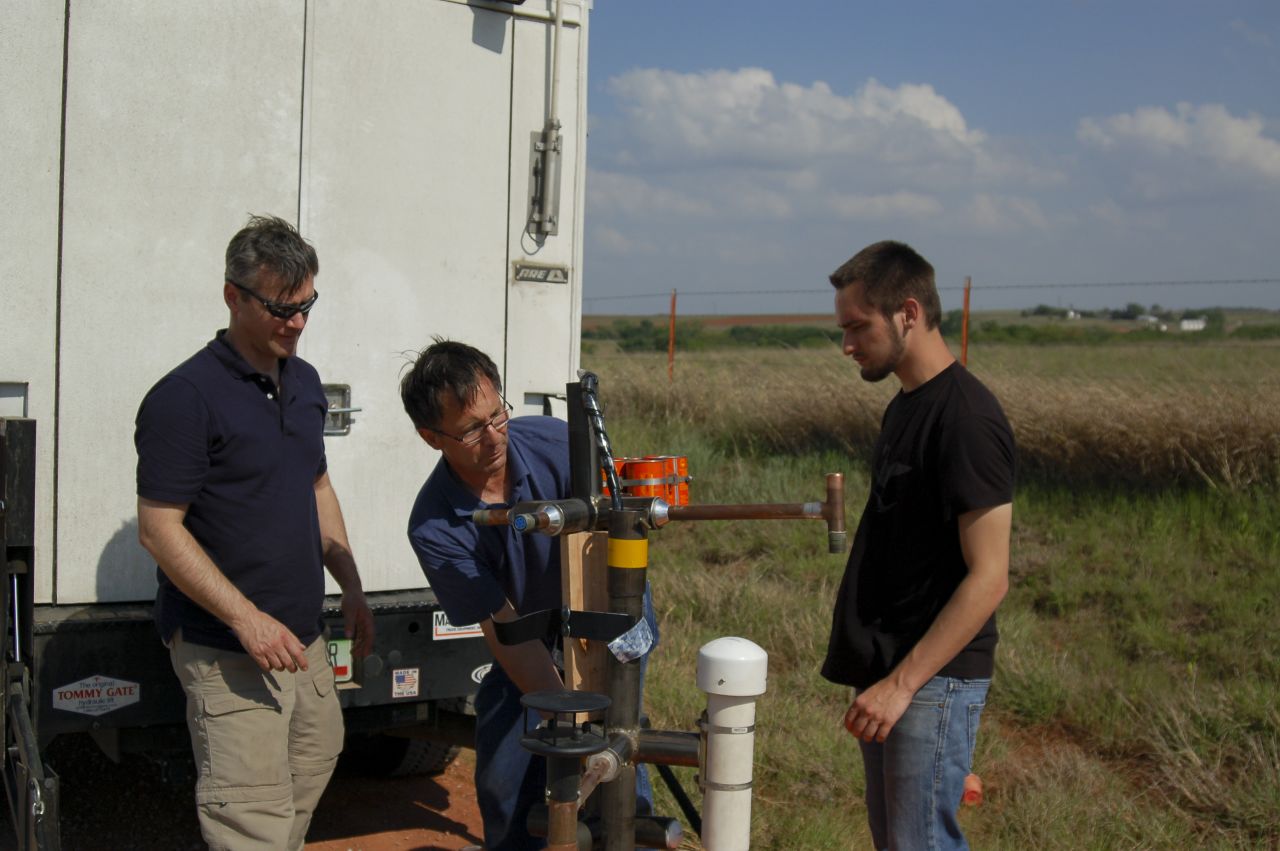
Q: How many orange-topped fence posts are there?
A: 2